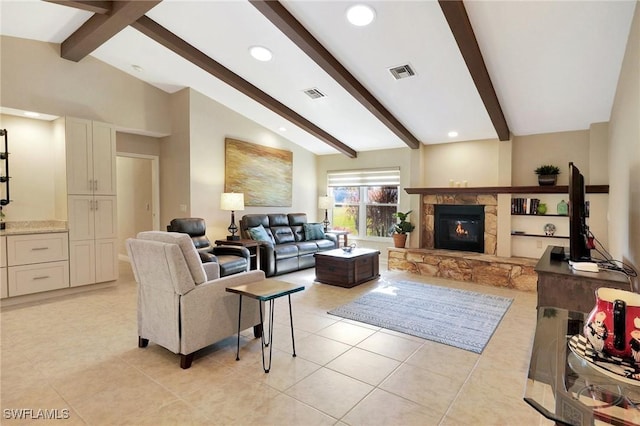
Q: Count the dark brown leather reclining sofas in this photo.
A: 1